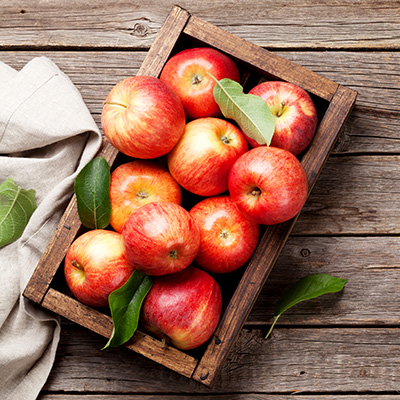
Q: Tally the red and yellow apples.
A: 10